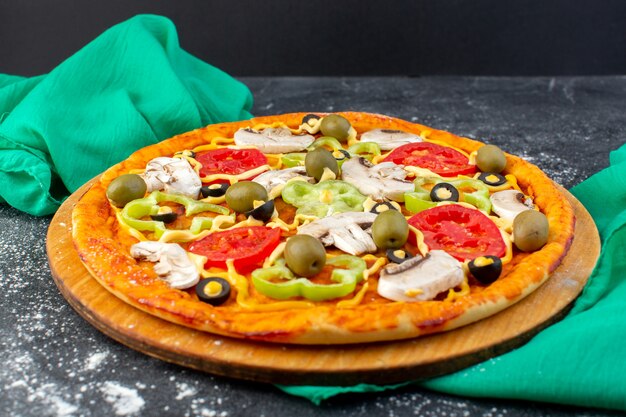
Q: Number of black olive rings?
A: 12